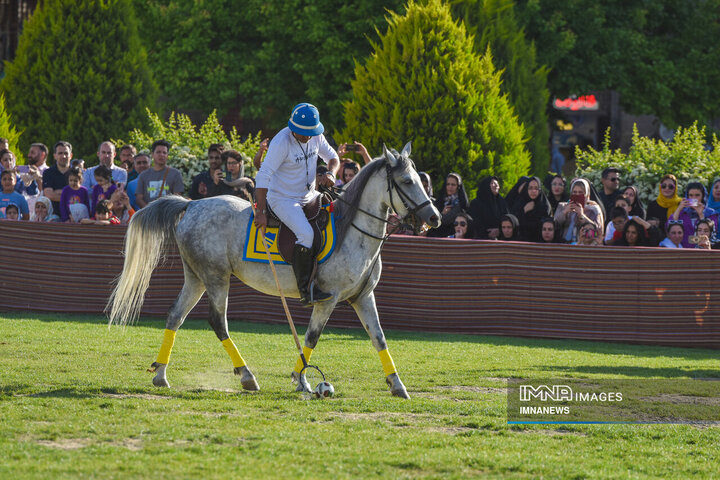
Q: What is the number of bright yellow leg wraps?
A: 4